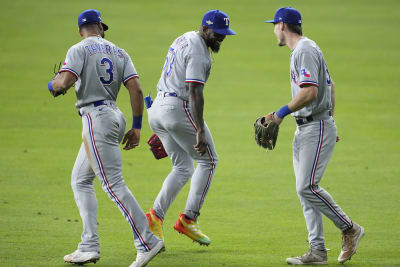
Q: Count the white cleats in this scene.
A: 2